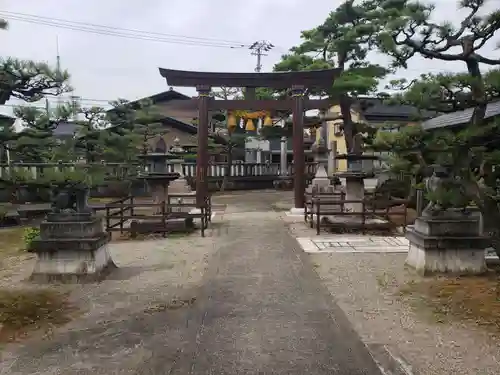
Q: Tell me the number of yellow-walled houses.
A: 1